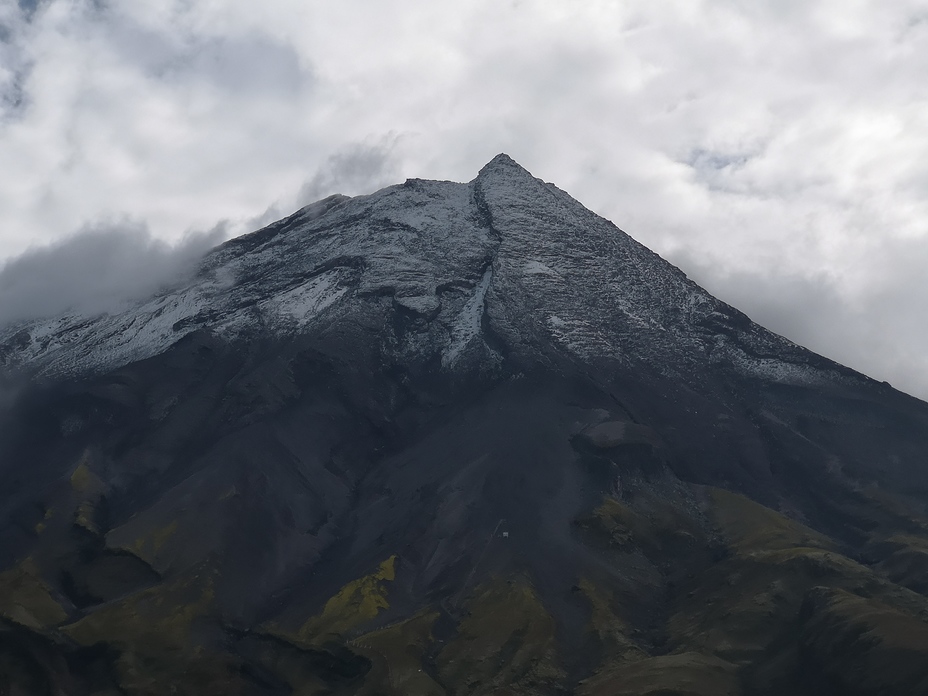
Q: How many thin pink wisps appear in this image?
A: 0